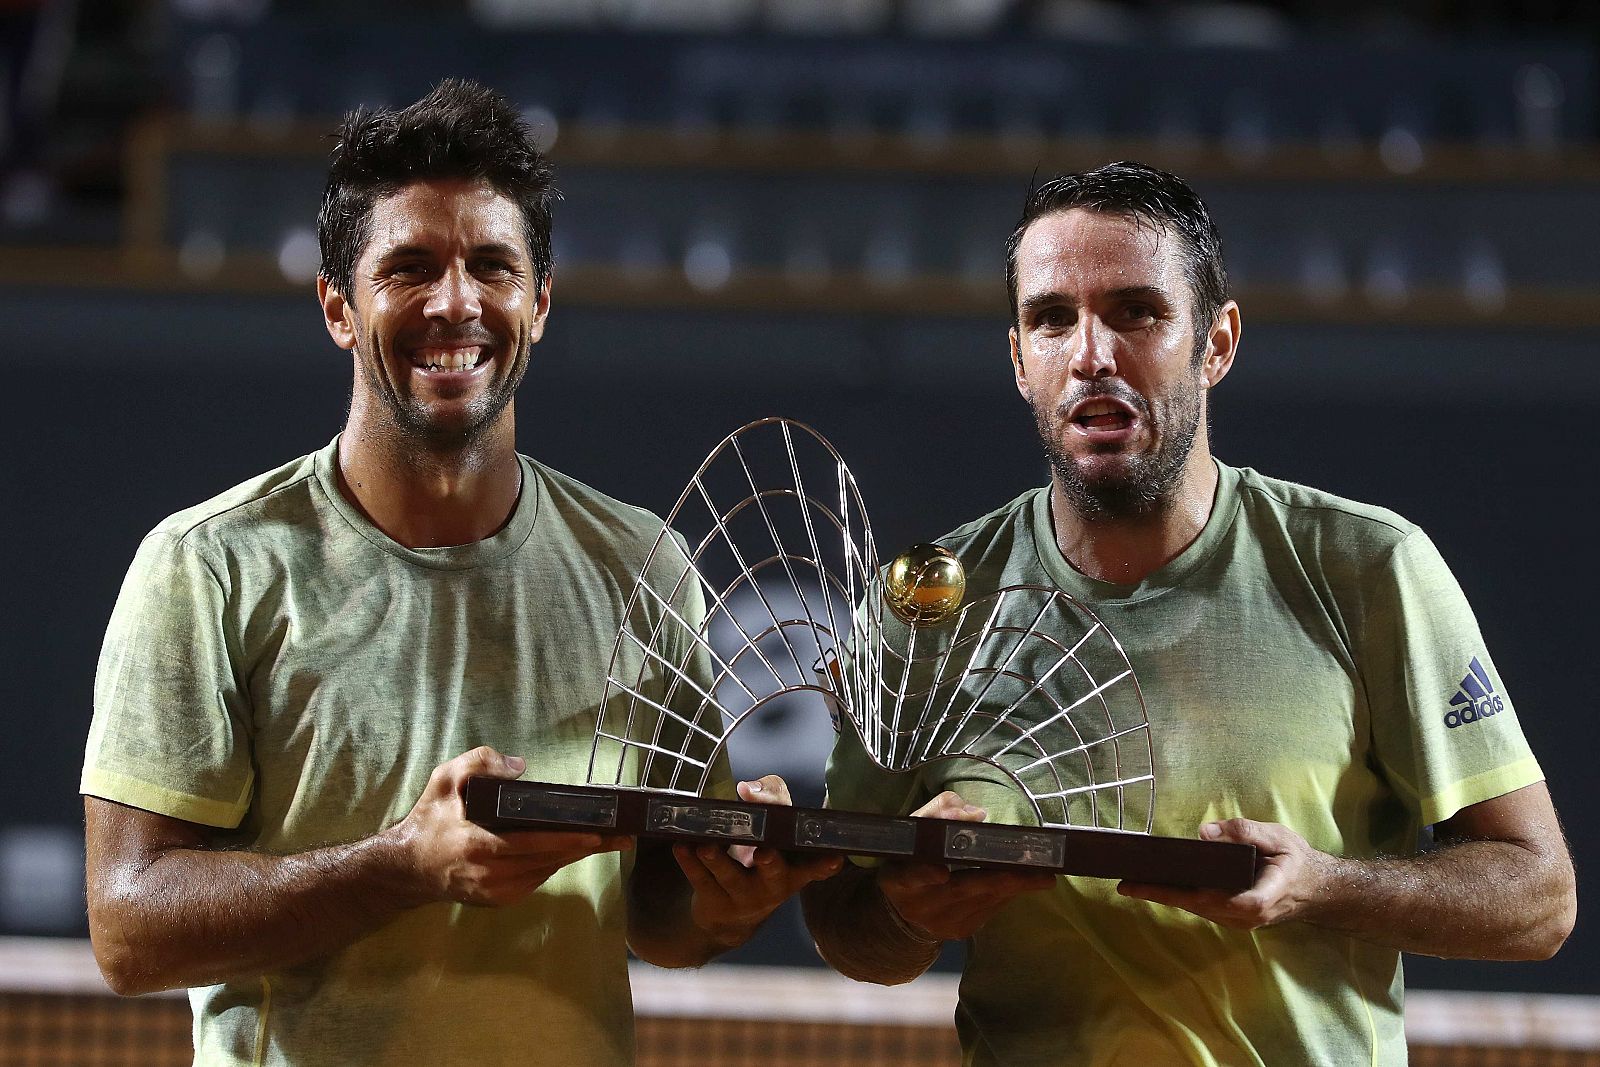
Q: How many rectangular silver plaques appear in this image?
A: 4